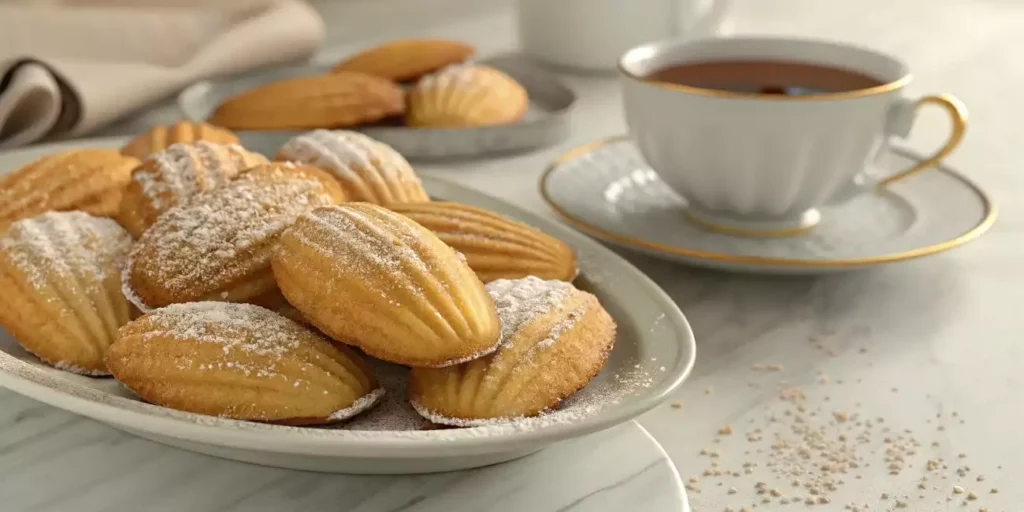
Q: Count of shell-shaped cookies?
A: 13